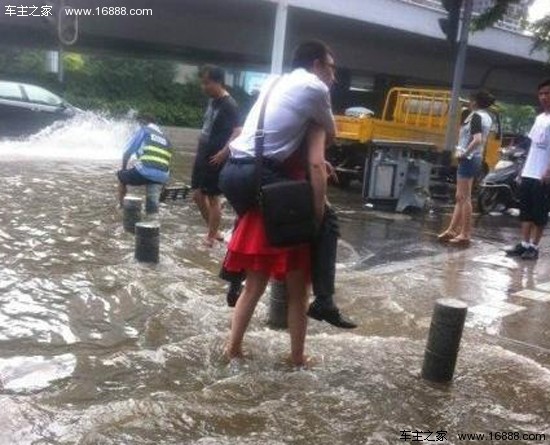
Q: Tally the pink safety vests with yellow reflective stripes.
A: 0